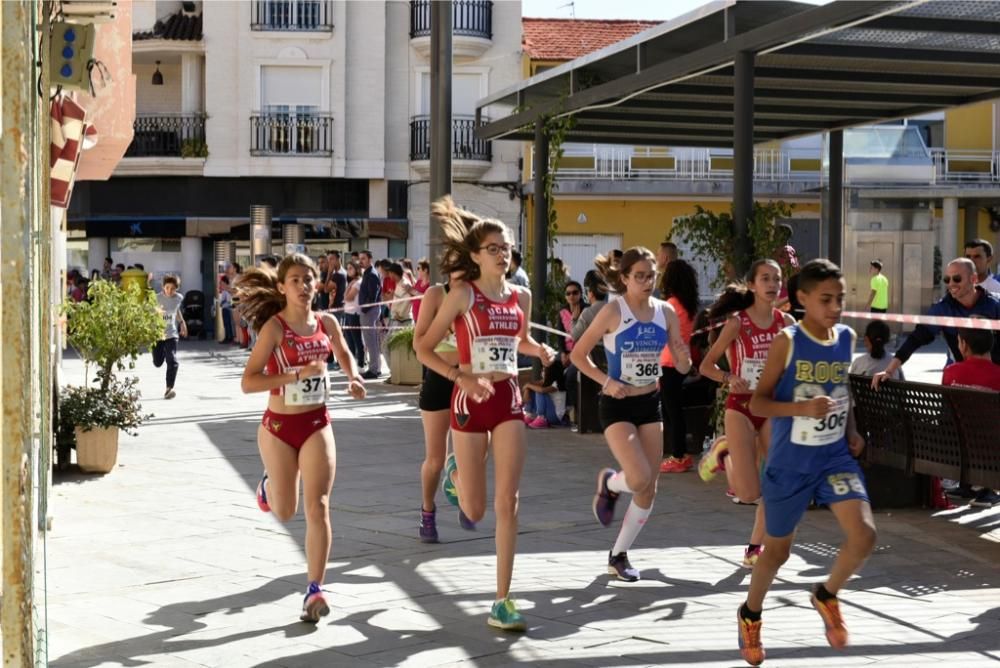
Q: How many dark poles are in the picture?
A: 4